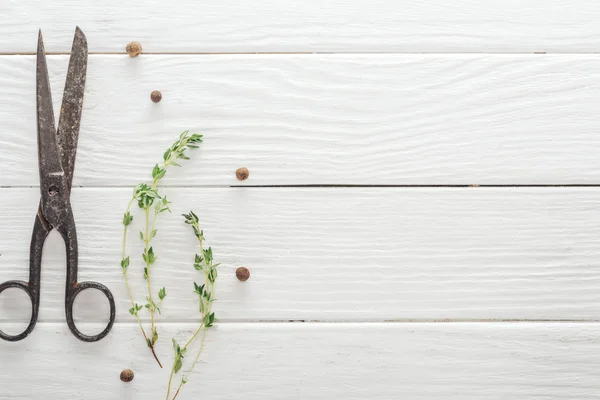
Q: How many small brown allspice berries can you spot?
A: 5